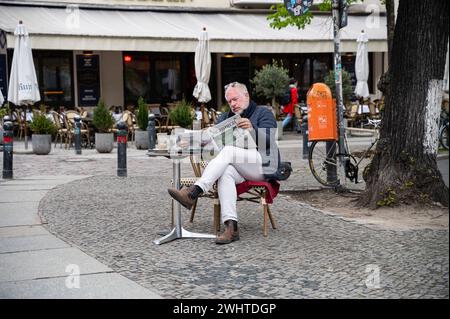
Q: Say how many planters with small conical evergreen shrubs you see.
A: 4